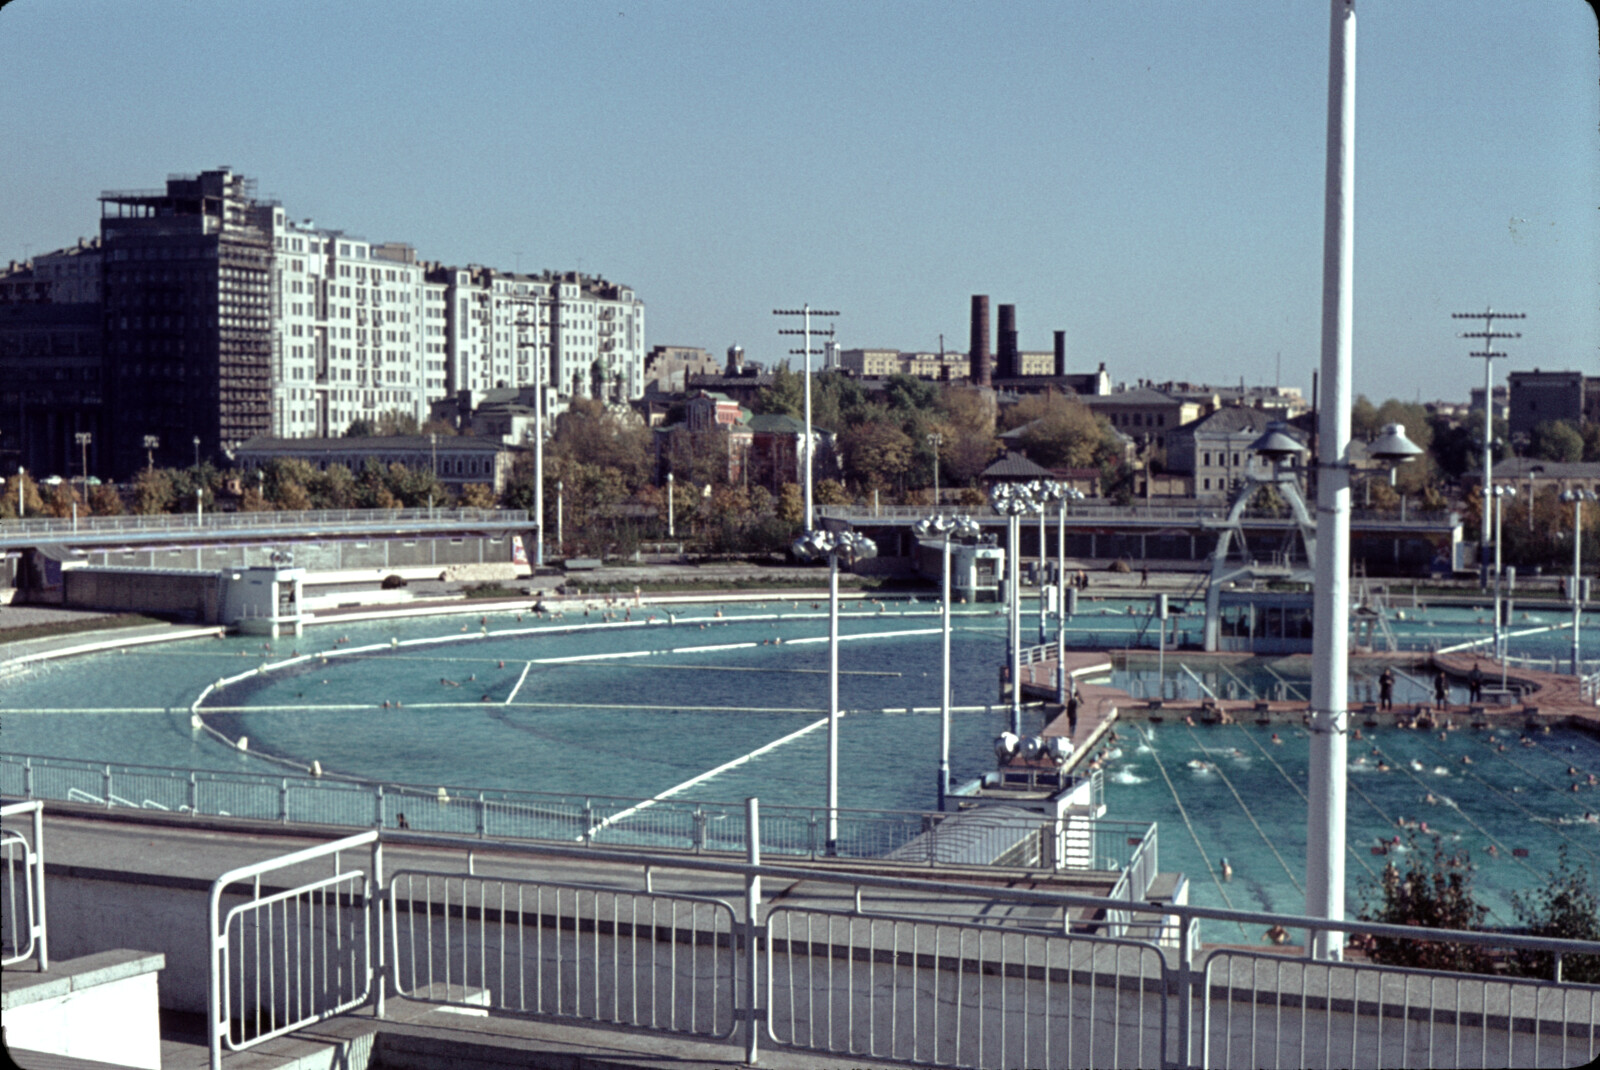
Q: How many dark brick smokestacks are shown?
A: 3